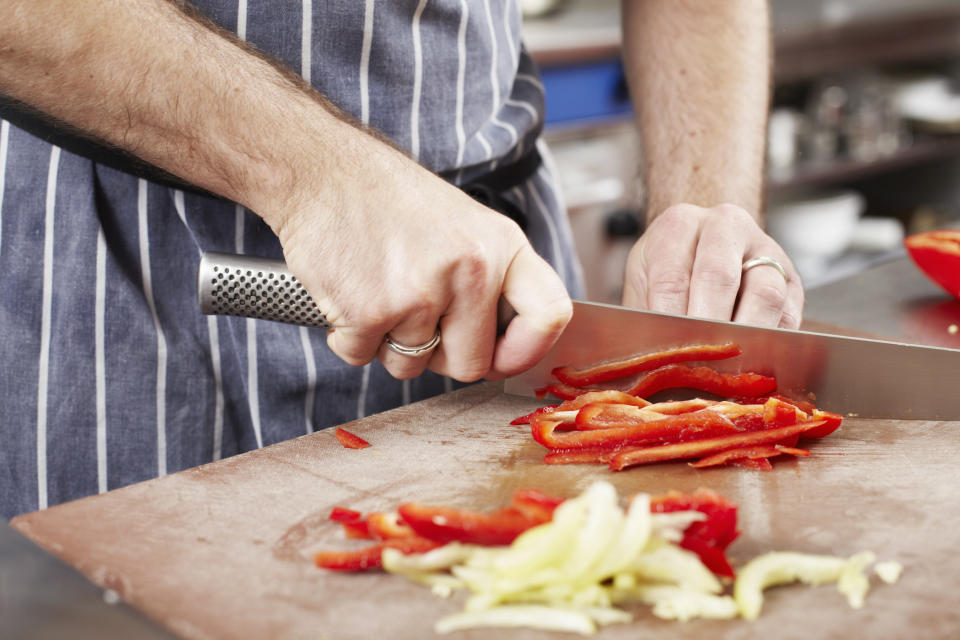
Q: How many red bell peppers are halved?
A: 1